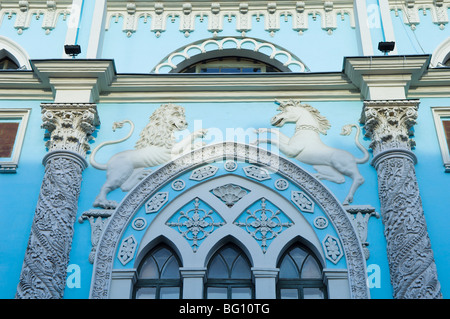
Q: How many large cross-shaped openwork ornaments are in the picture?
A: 2